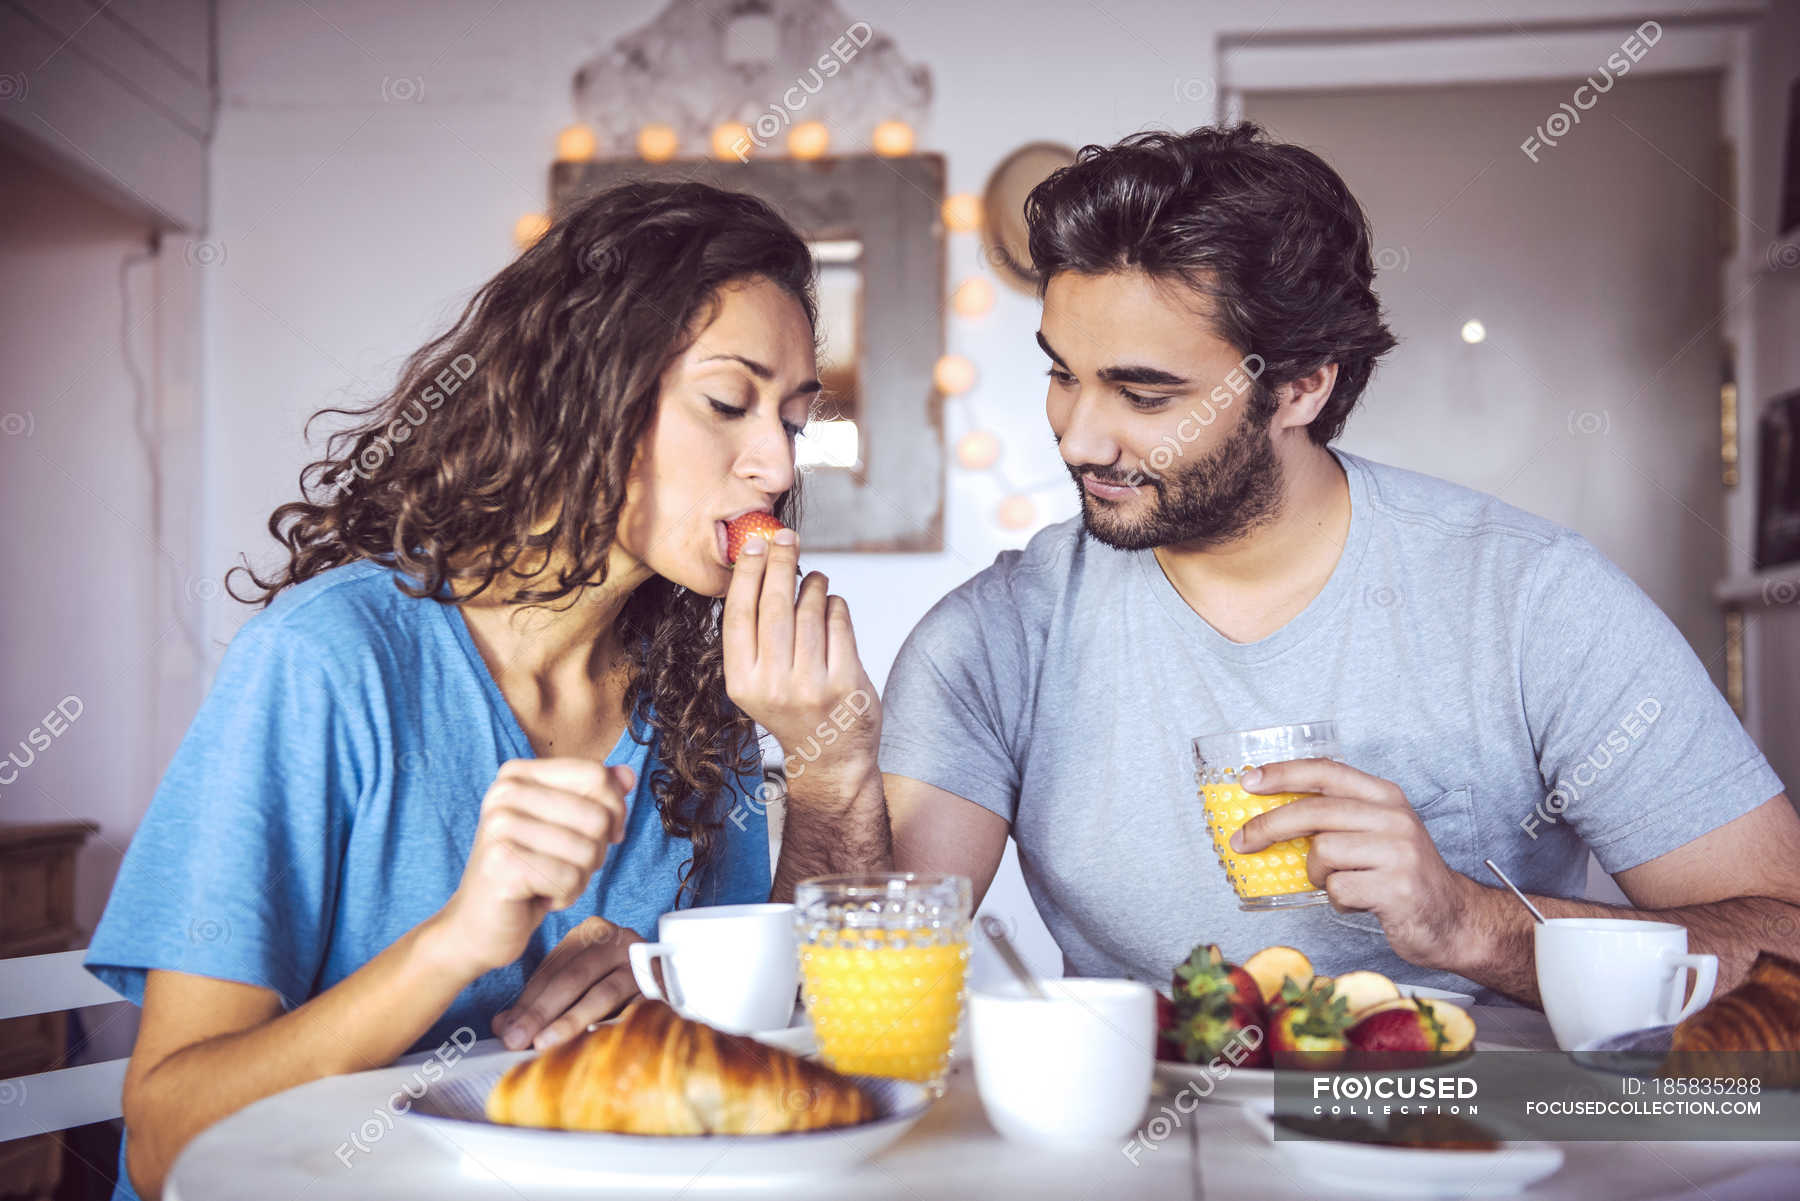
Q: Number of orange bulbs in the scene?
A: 11